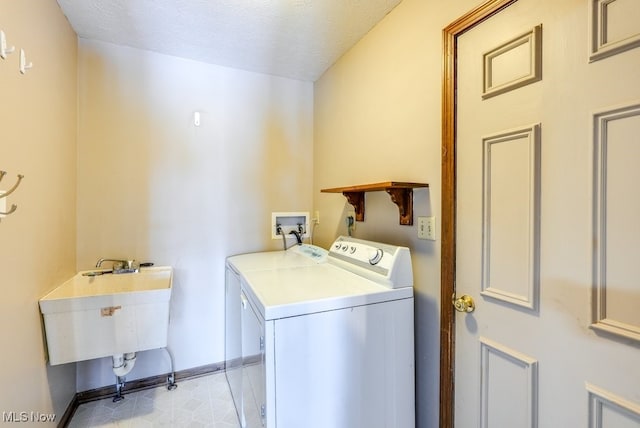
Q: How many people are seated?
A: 0